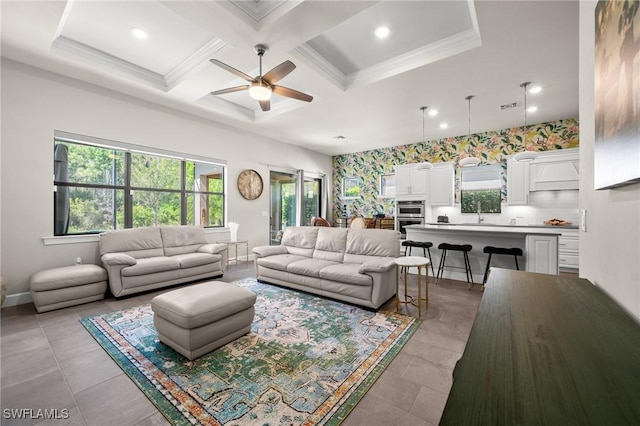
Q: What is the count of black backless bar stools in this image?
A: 3